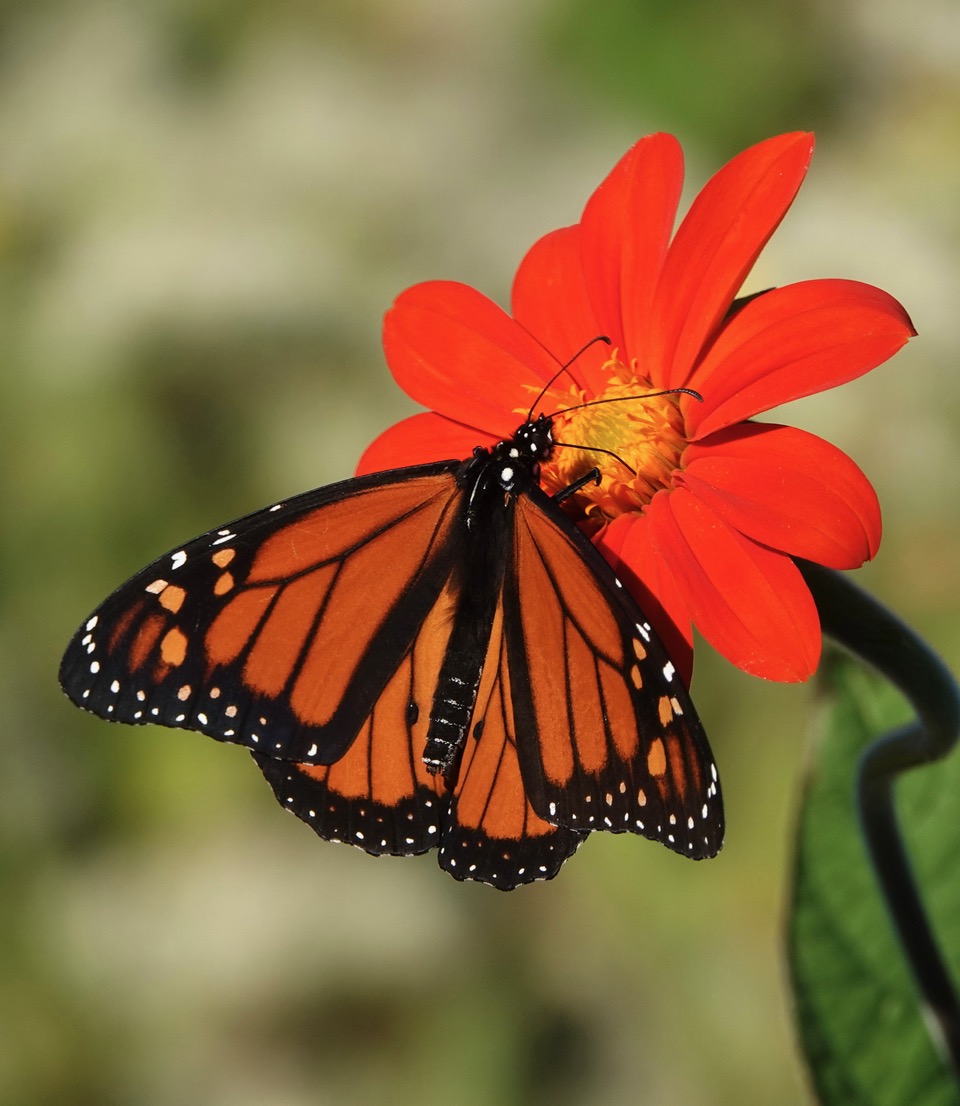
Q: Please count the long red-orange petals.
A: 9